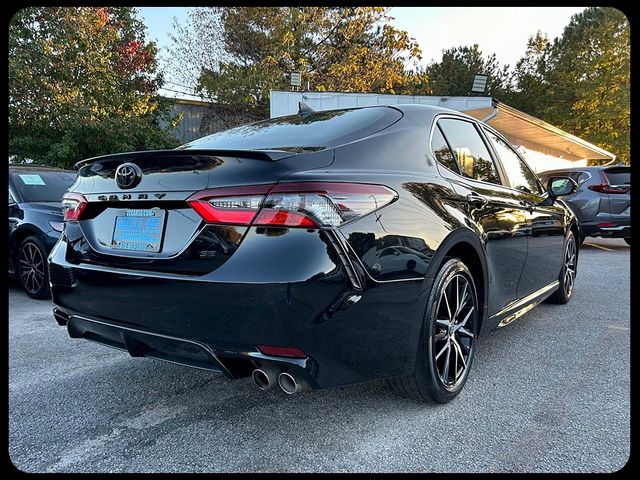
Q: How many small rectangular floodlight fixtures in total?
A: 2